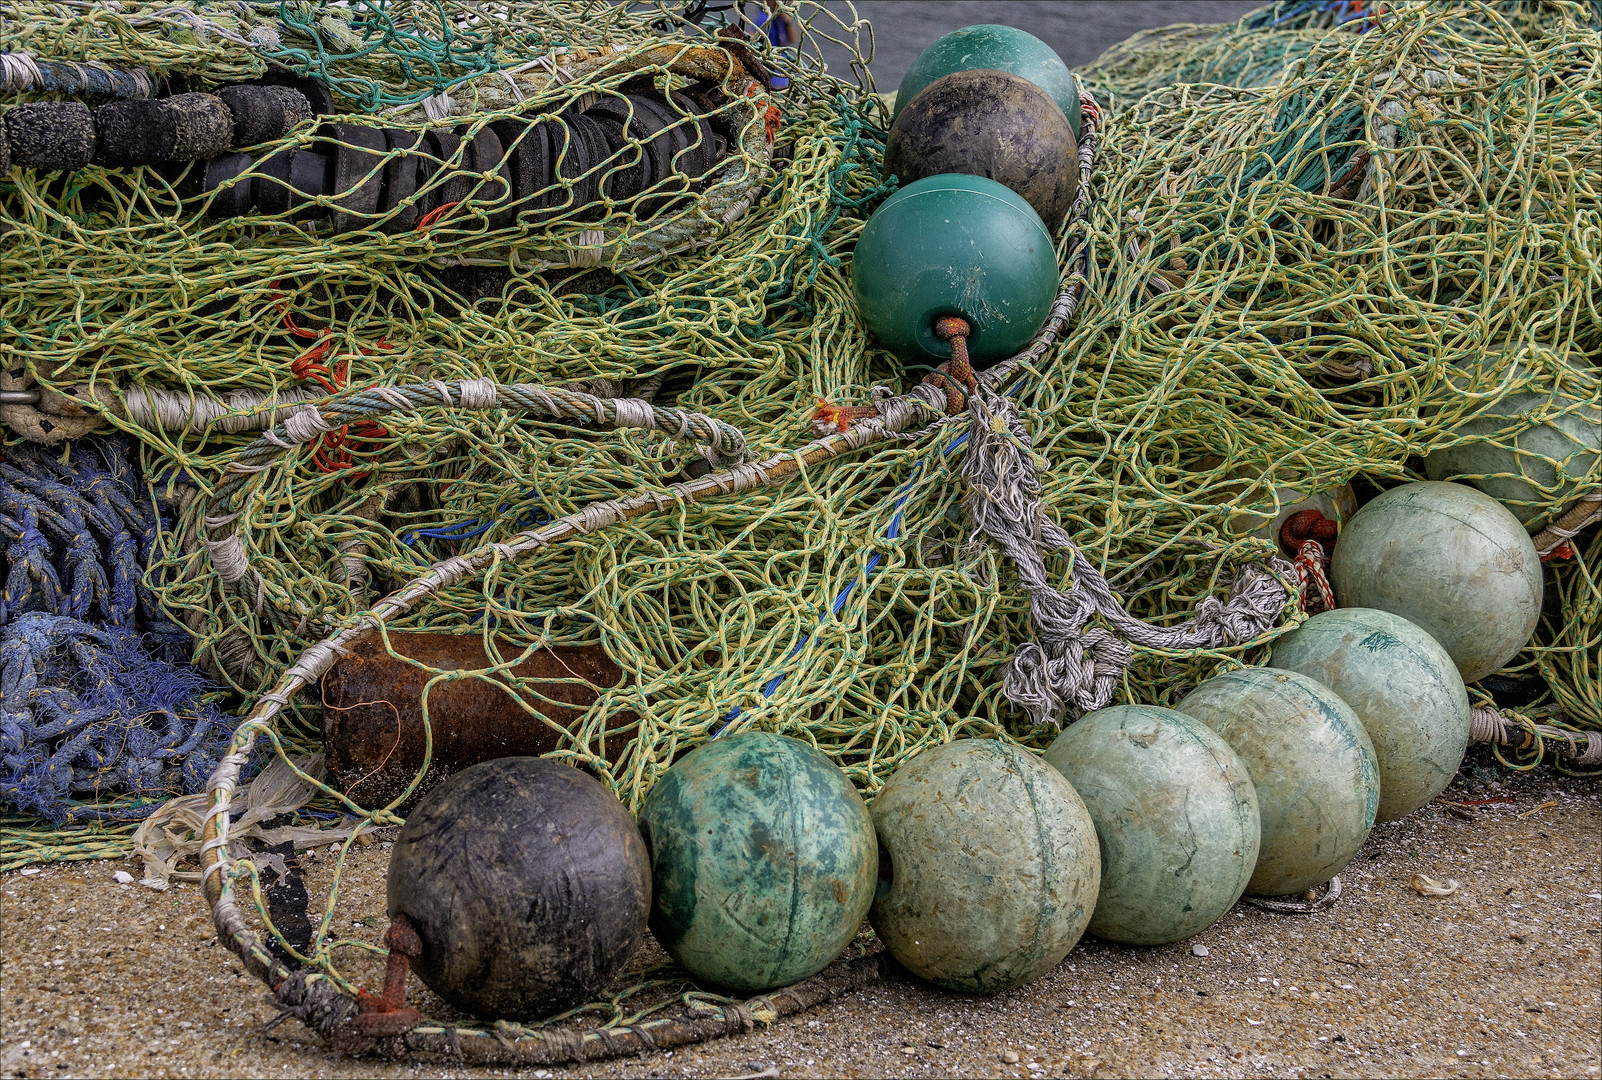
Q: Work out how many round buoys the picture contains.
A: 12